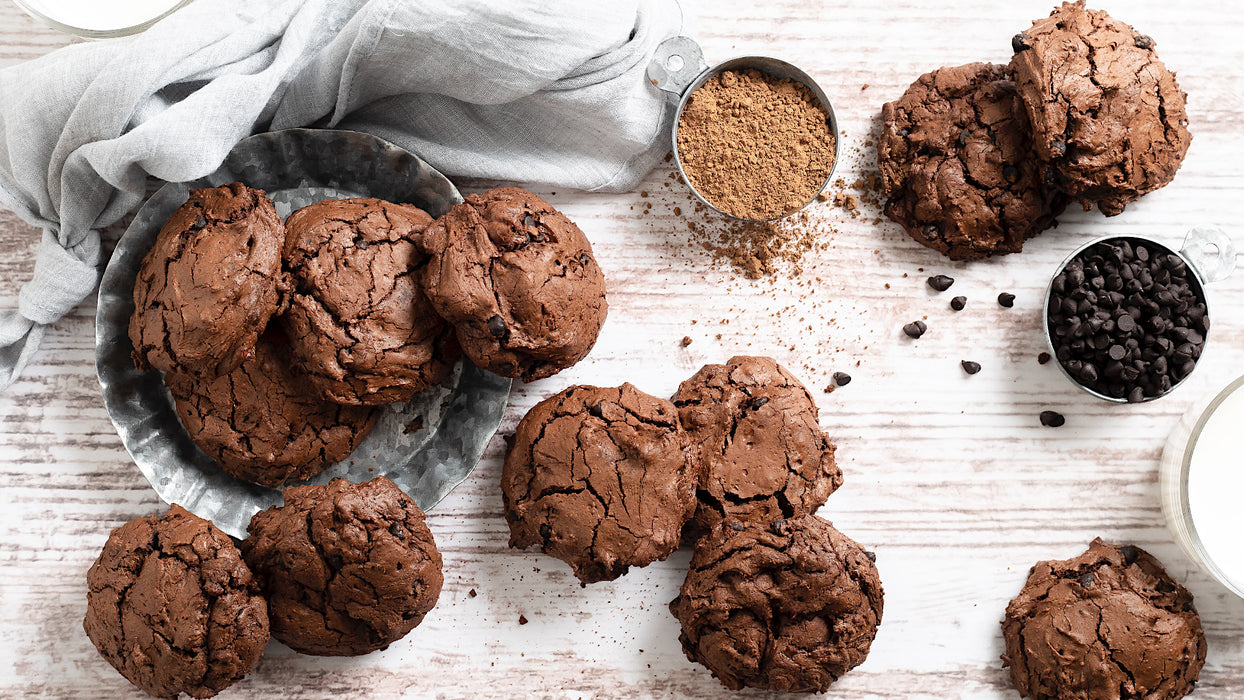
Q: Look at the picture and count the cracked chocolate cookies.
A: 12